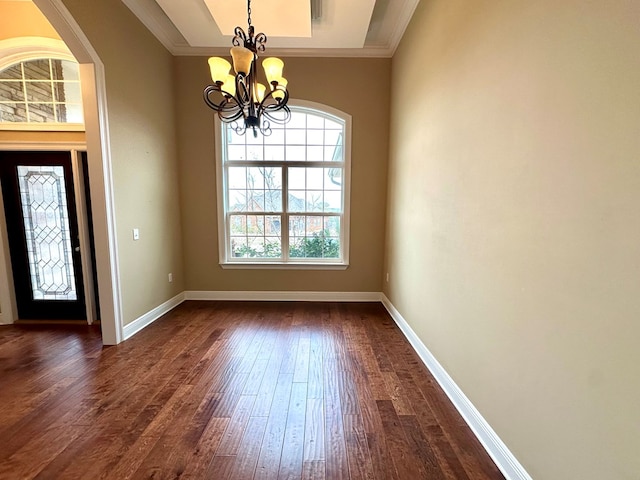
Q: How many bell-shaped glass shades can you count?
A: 6